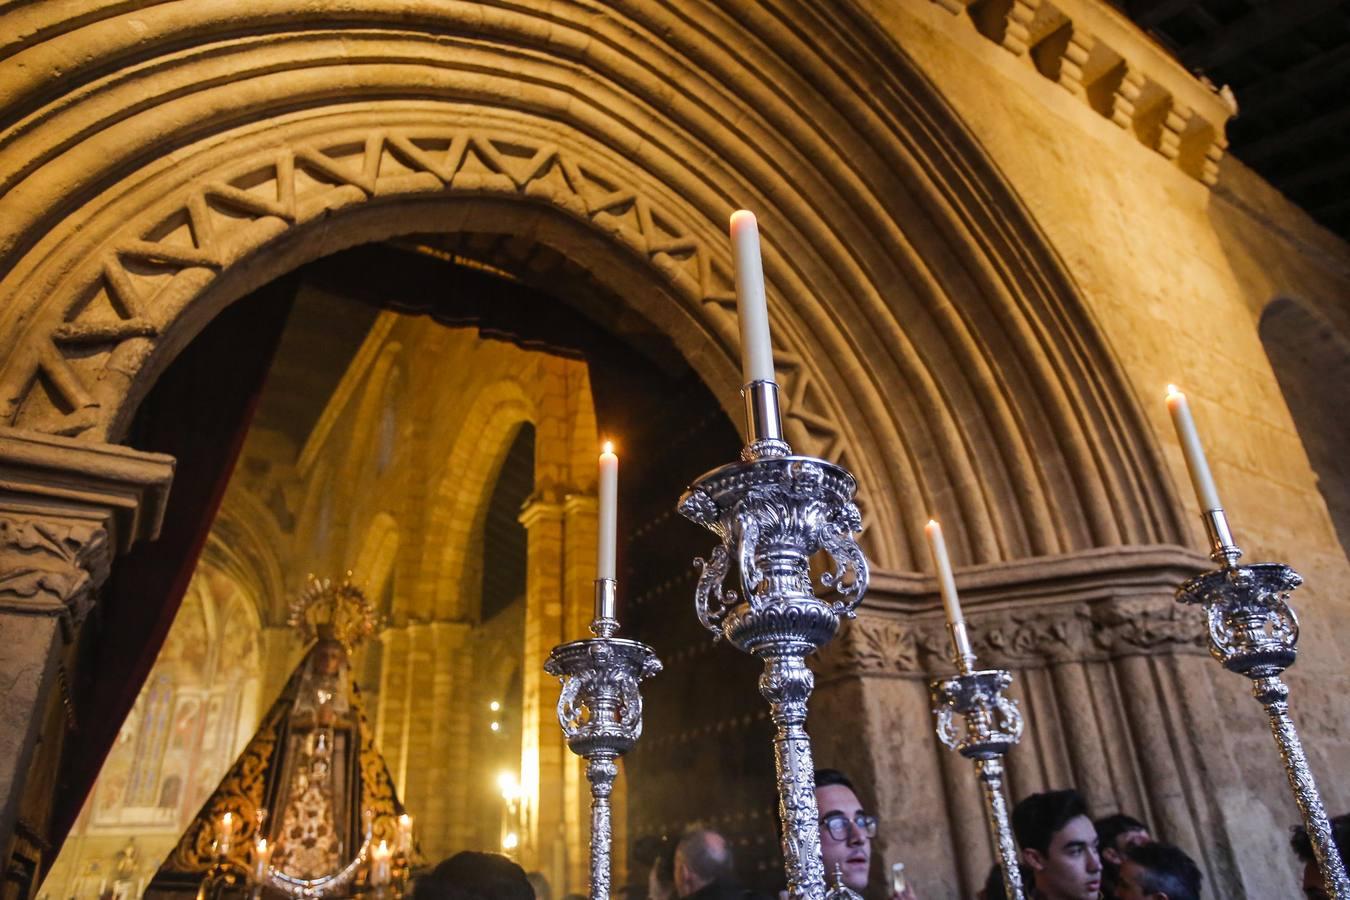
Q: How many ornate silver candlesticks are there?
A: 4